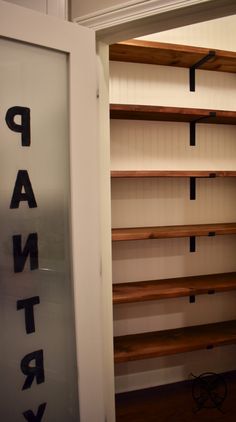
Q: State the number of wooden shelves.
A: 6